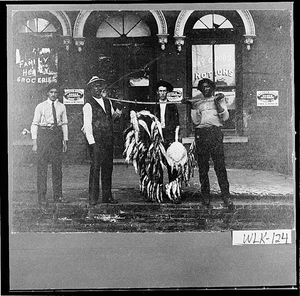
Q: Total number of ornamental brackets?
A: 5